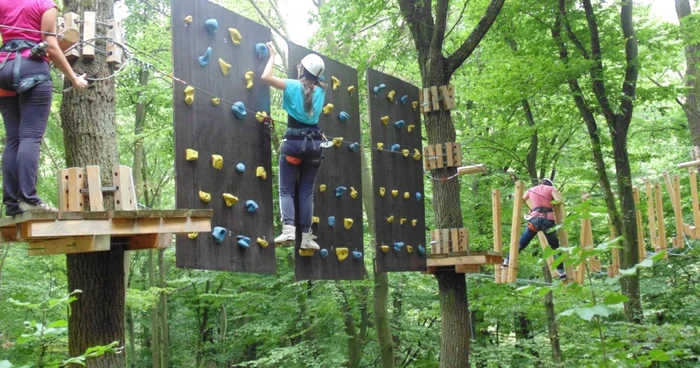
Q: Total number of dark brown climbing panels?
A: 3